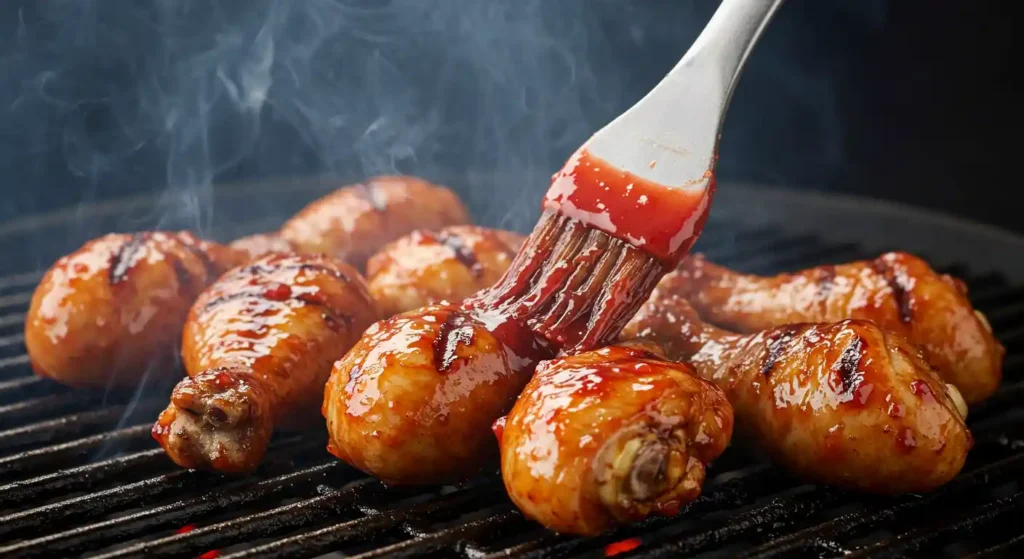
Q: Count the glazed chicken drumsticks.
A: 8